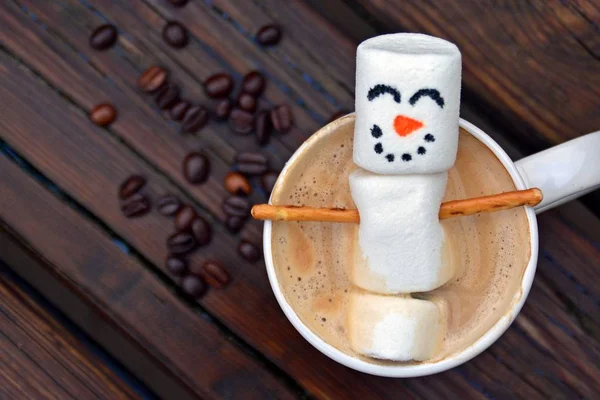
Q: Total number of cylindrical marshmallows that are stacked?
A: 3